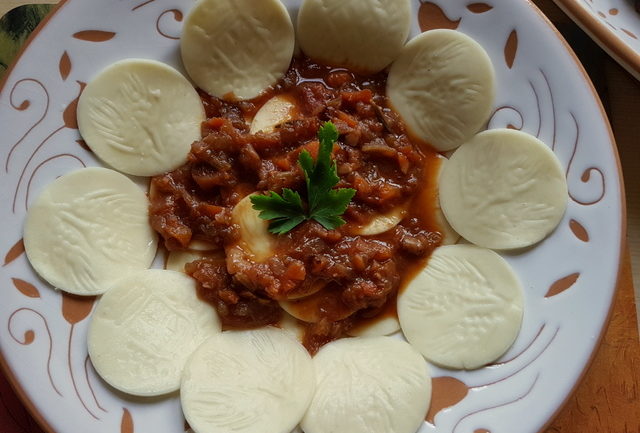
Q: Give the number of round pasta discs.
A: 10